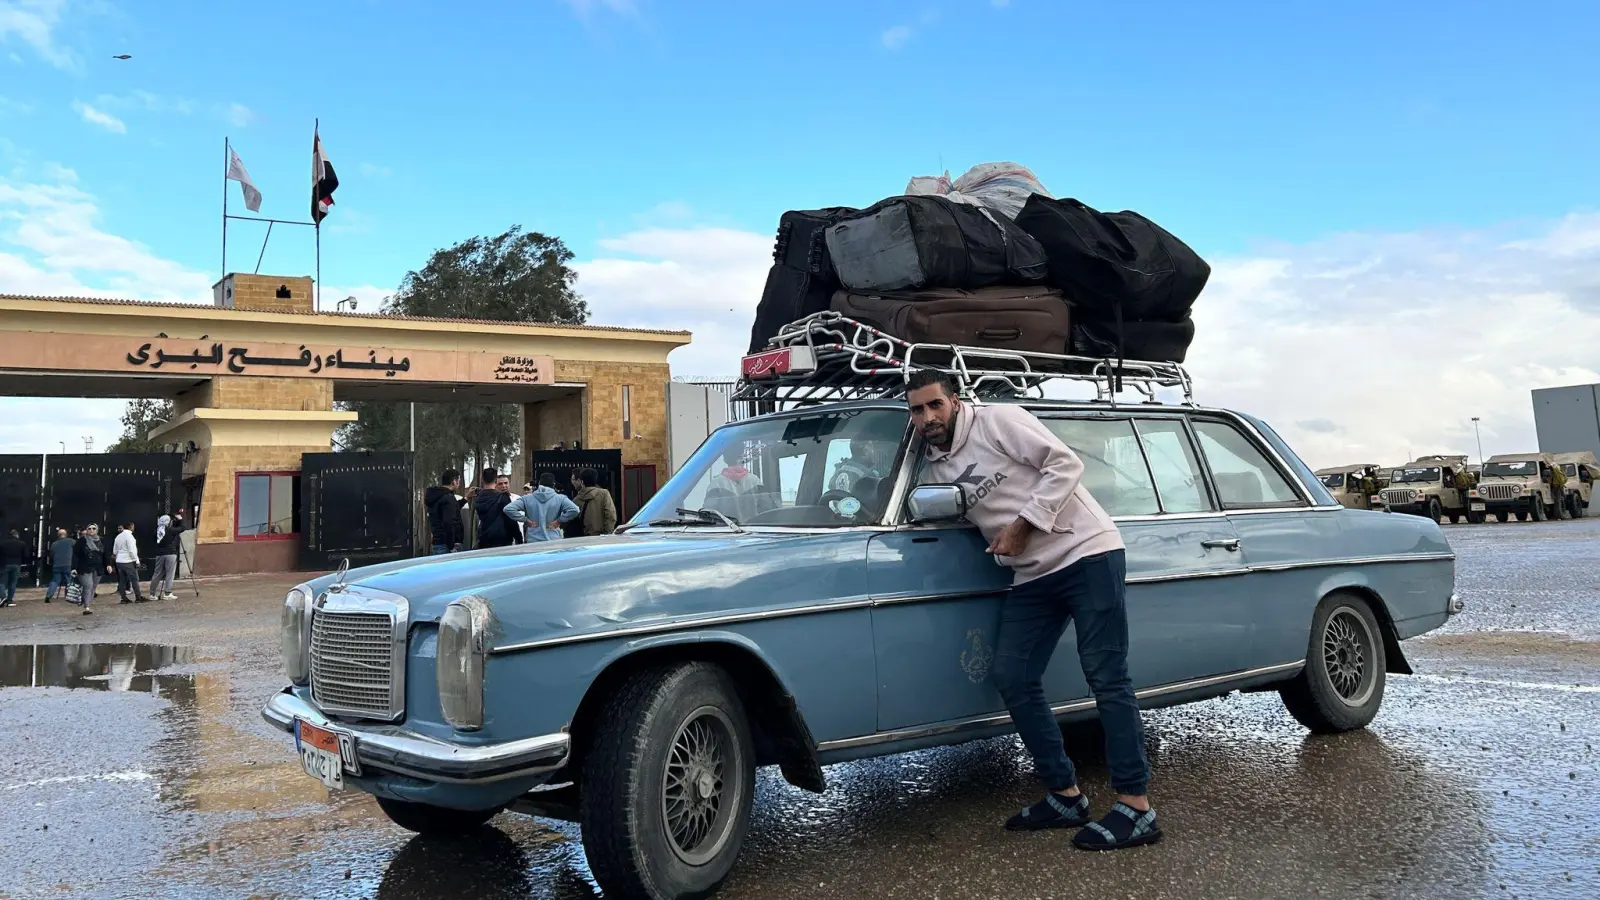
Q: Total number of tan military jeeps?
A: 4